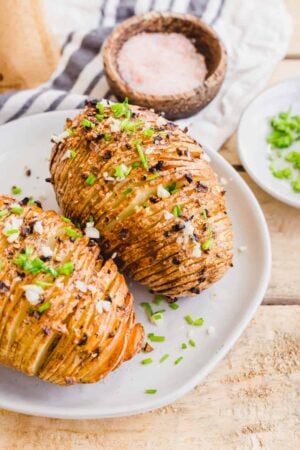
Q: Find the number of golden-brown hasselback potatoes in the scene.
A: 2